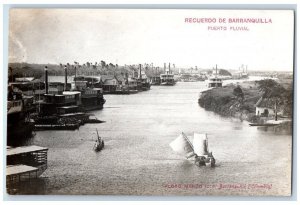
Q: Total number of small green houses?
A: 0